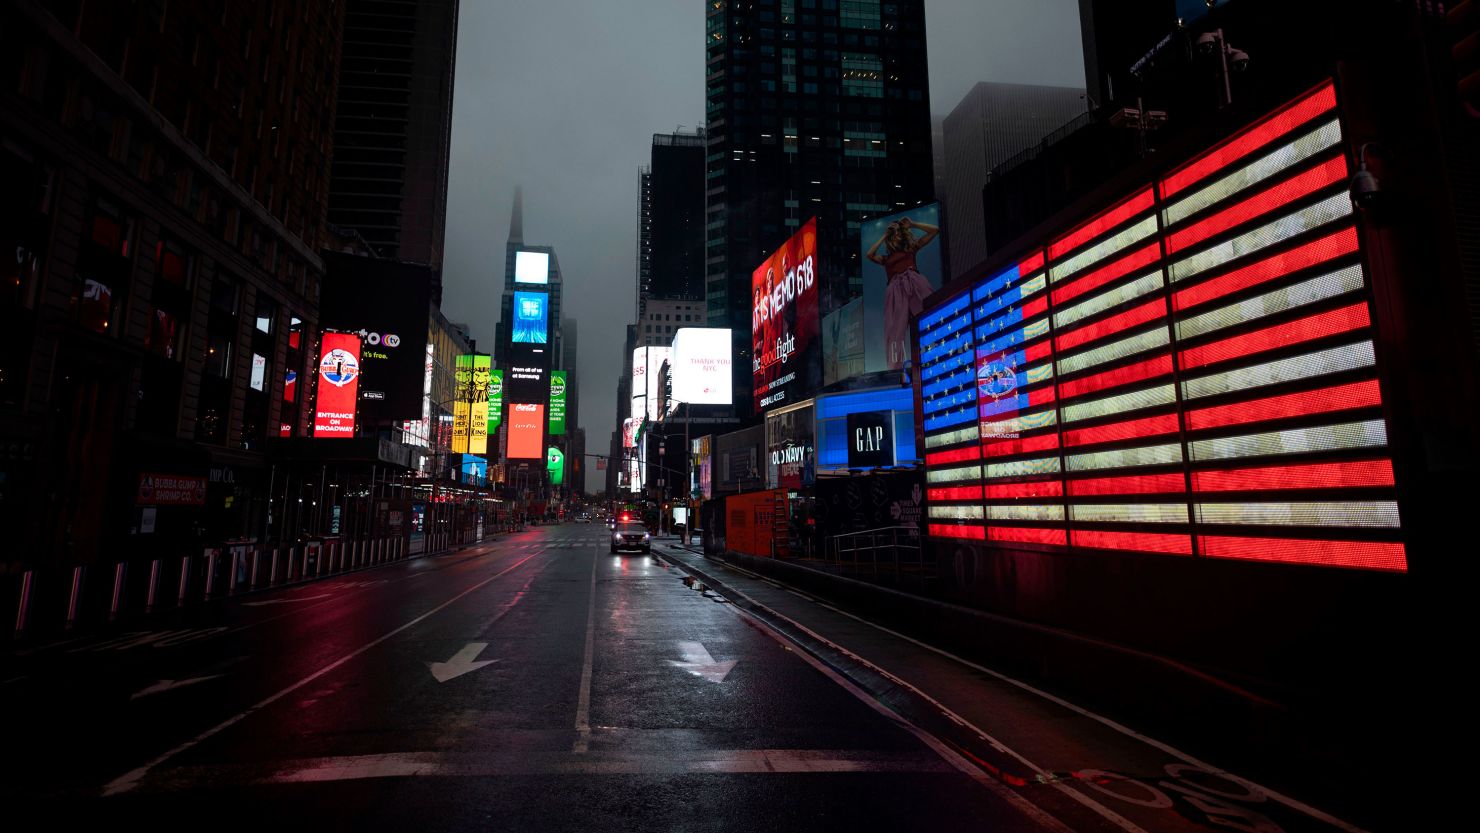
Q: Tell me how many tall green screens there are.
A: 2